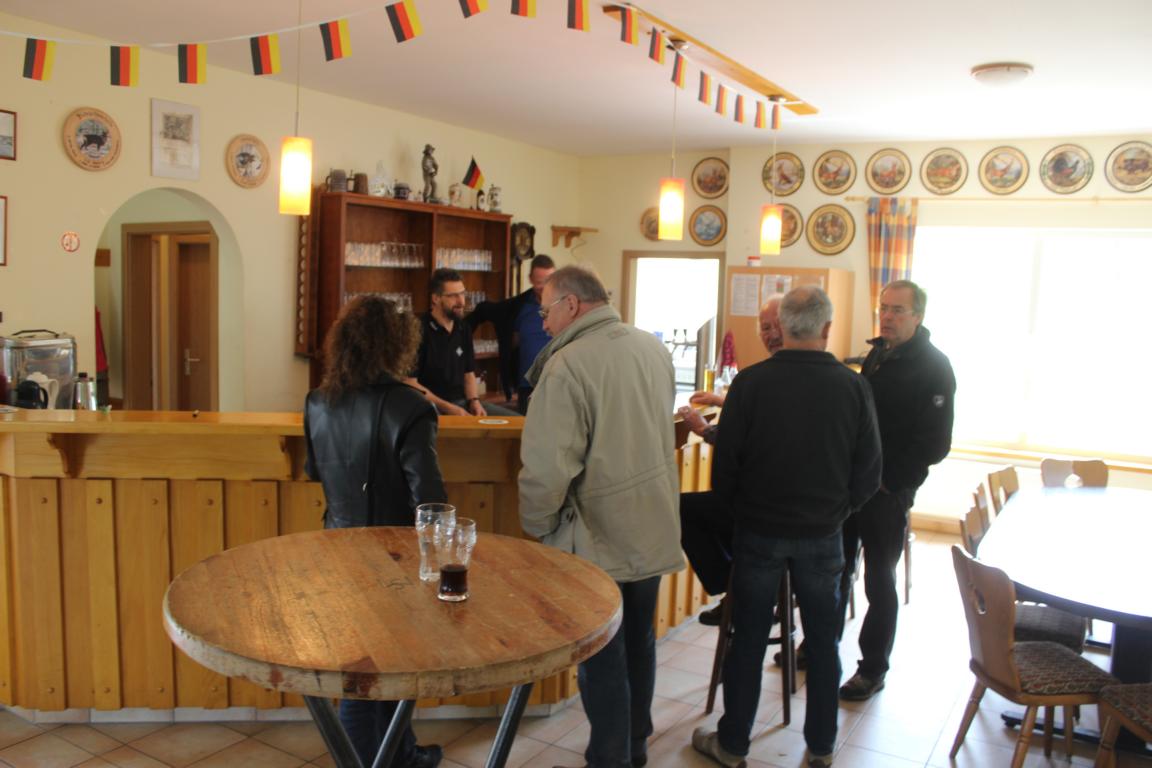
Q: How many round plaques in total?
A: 14